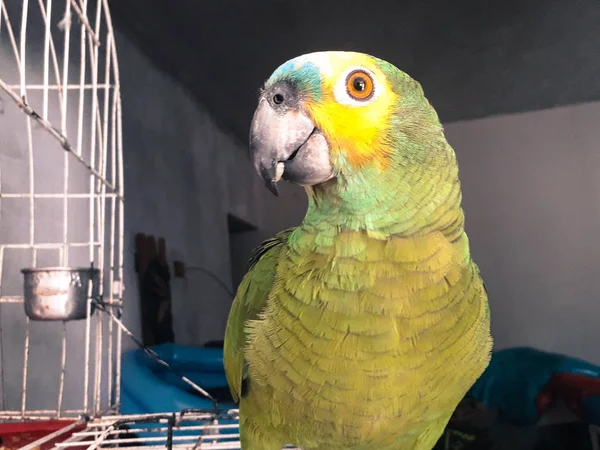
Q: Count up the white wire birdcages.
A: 1